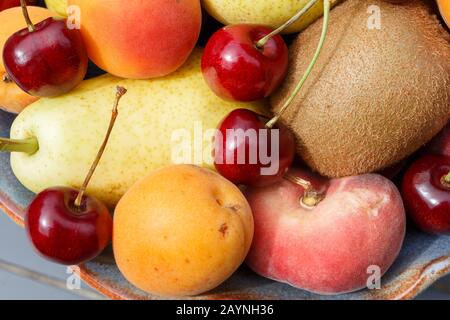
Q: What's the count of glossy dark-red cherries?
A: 5